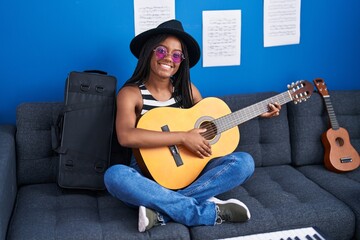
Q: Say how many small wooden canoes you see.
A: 0